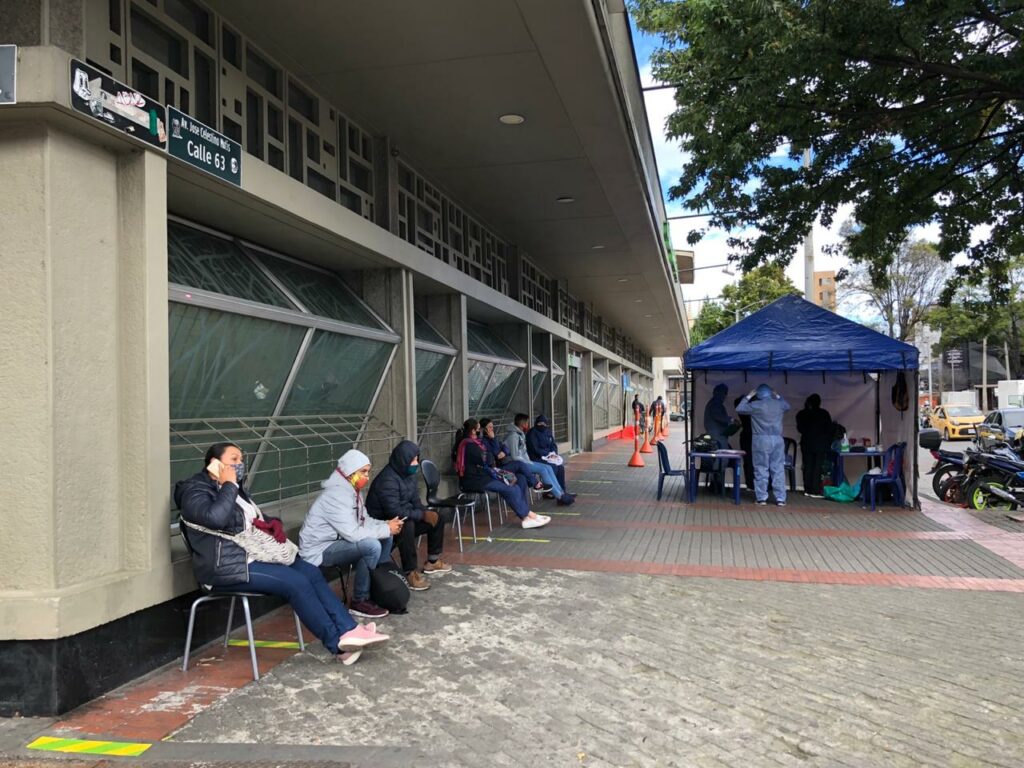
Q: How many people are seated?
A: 7